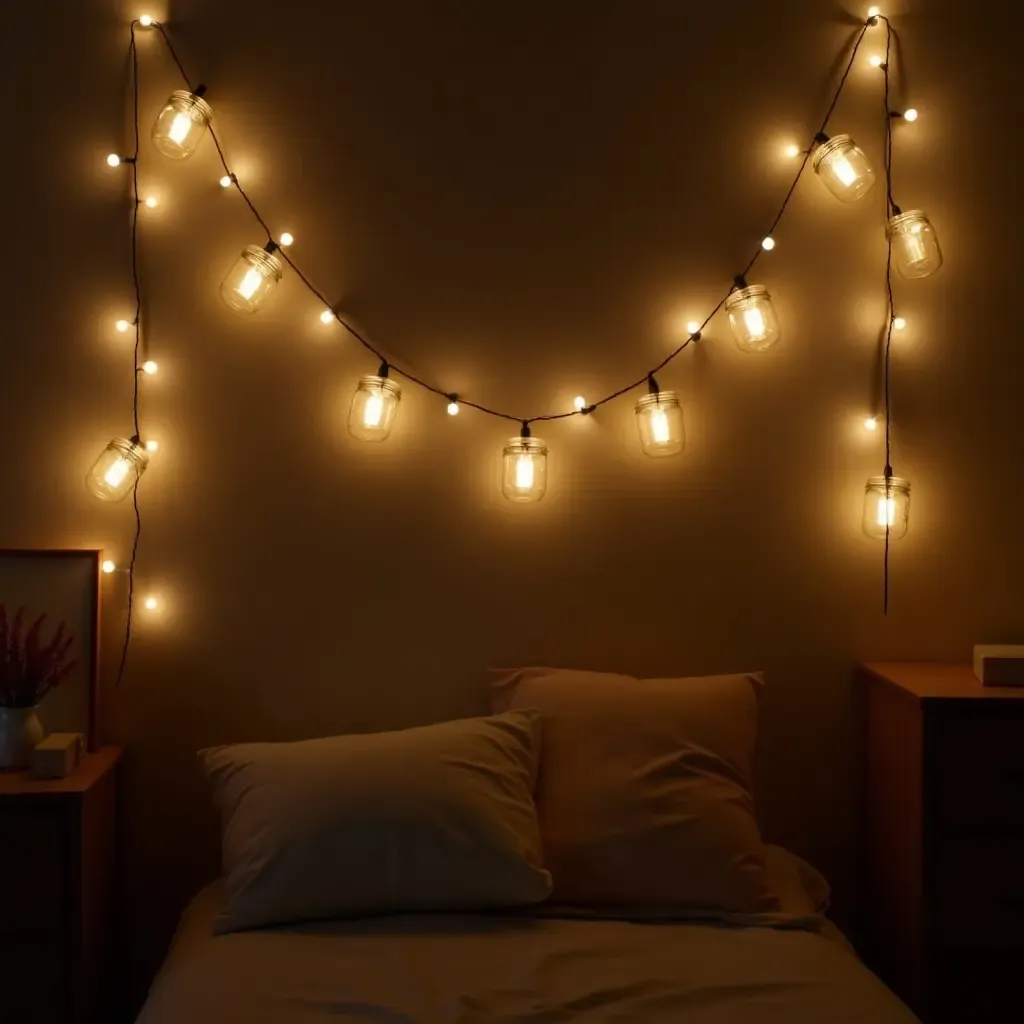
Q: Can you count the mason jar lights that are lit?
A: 10